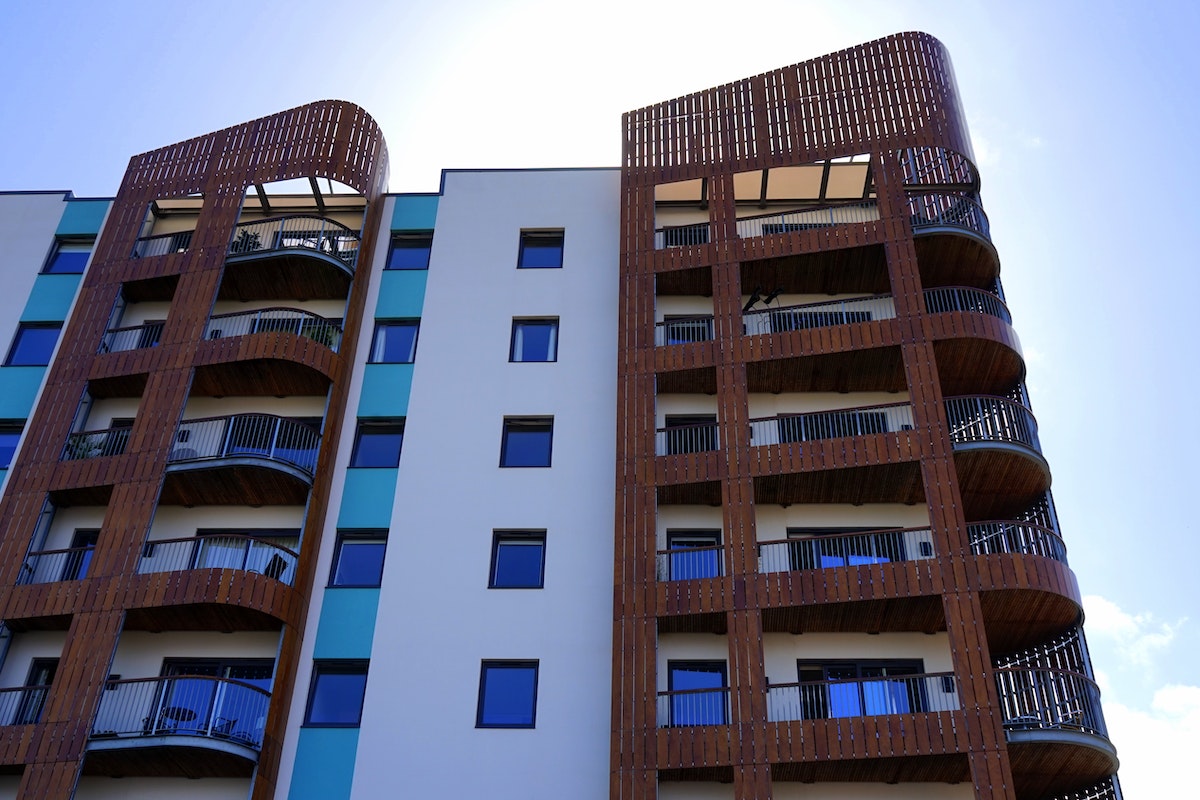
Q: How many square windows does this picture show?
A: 13